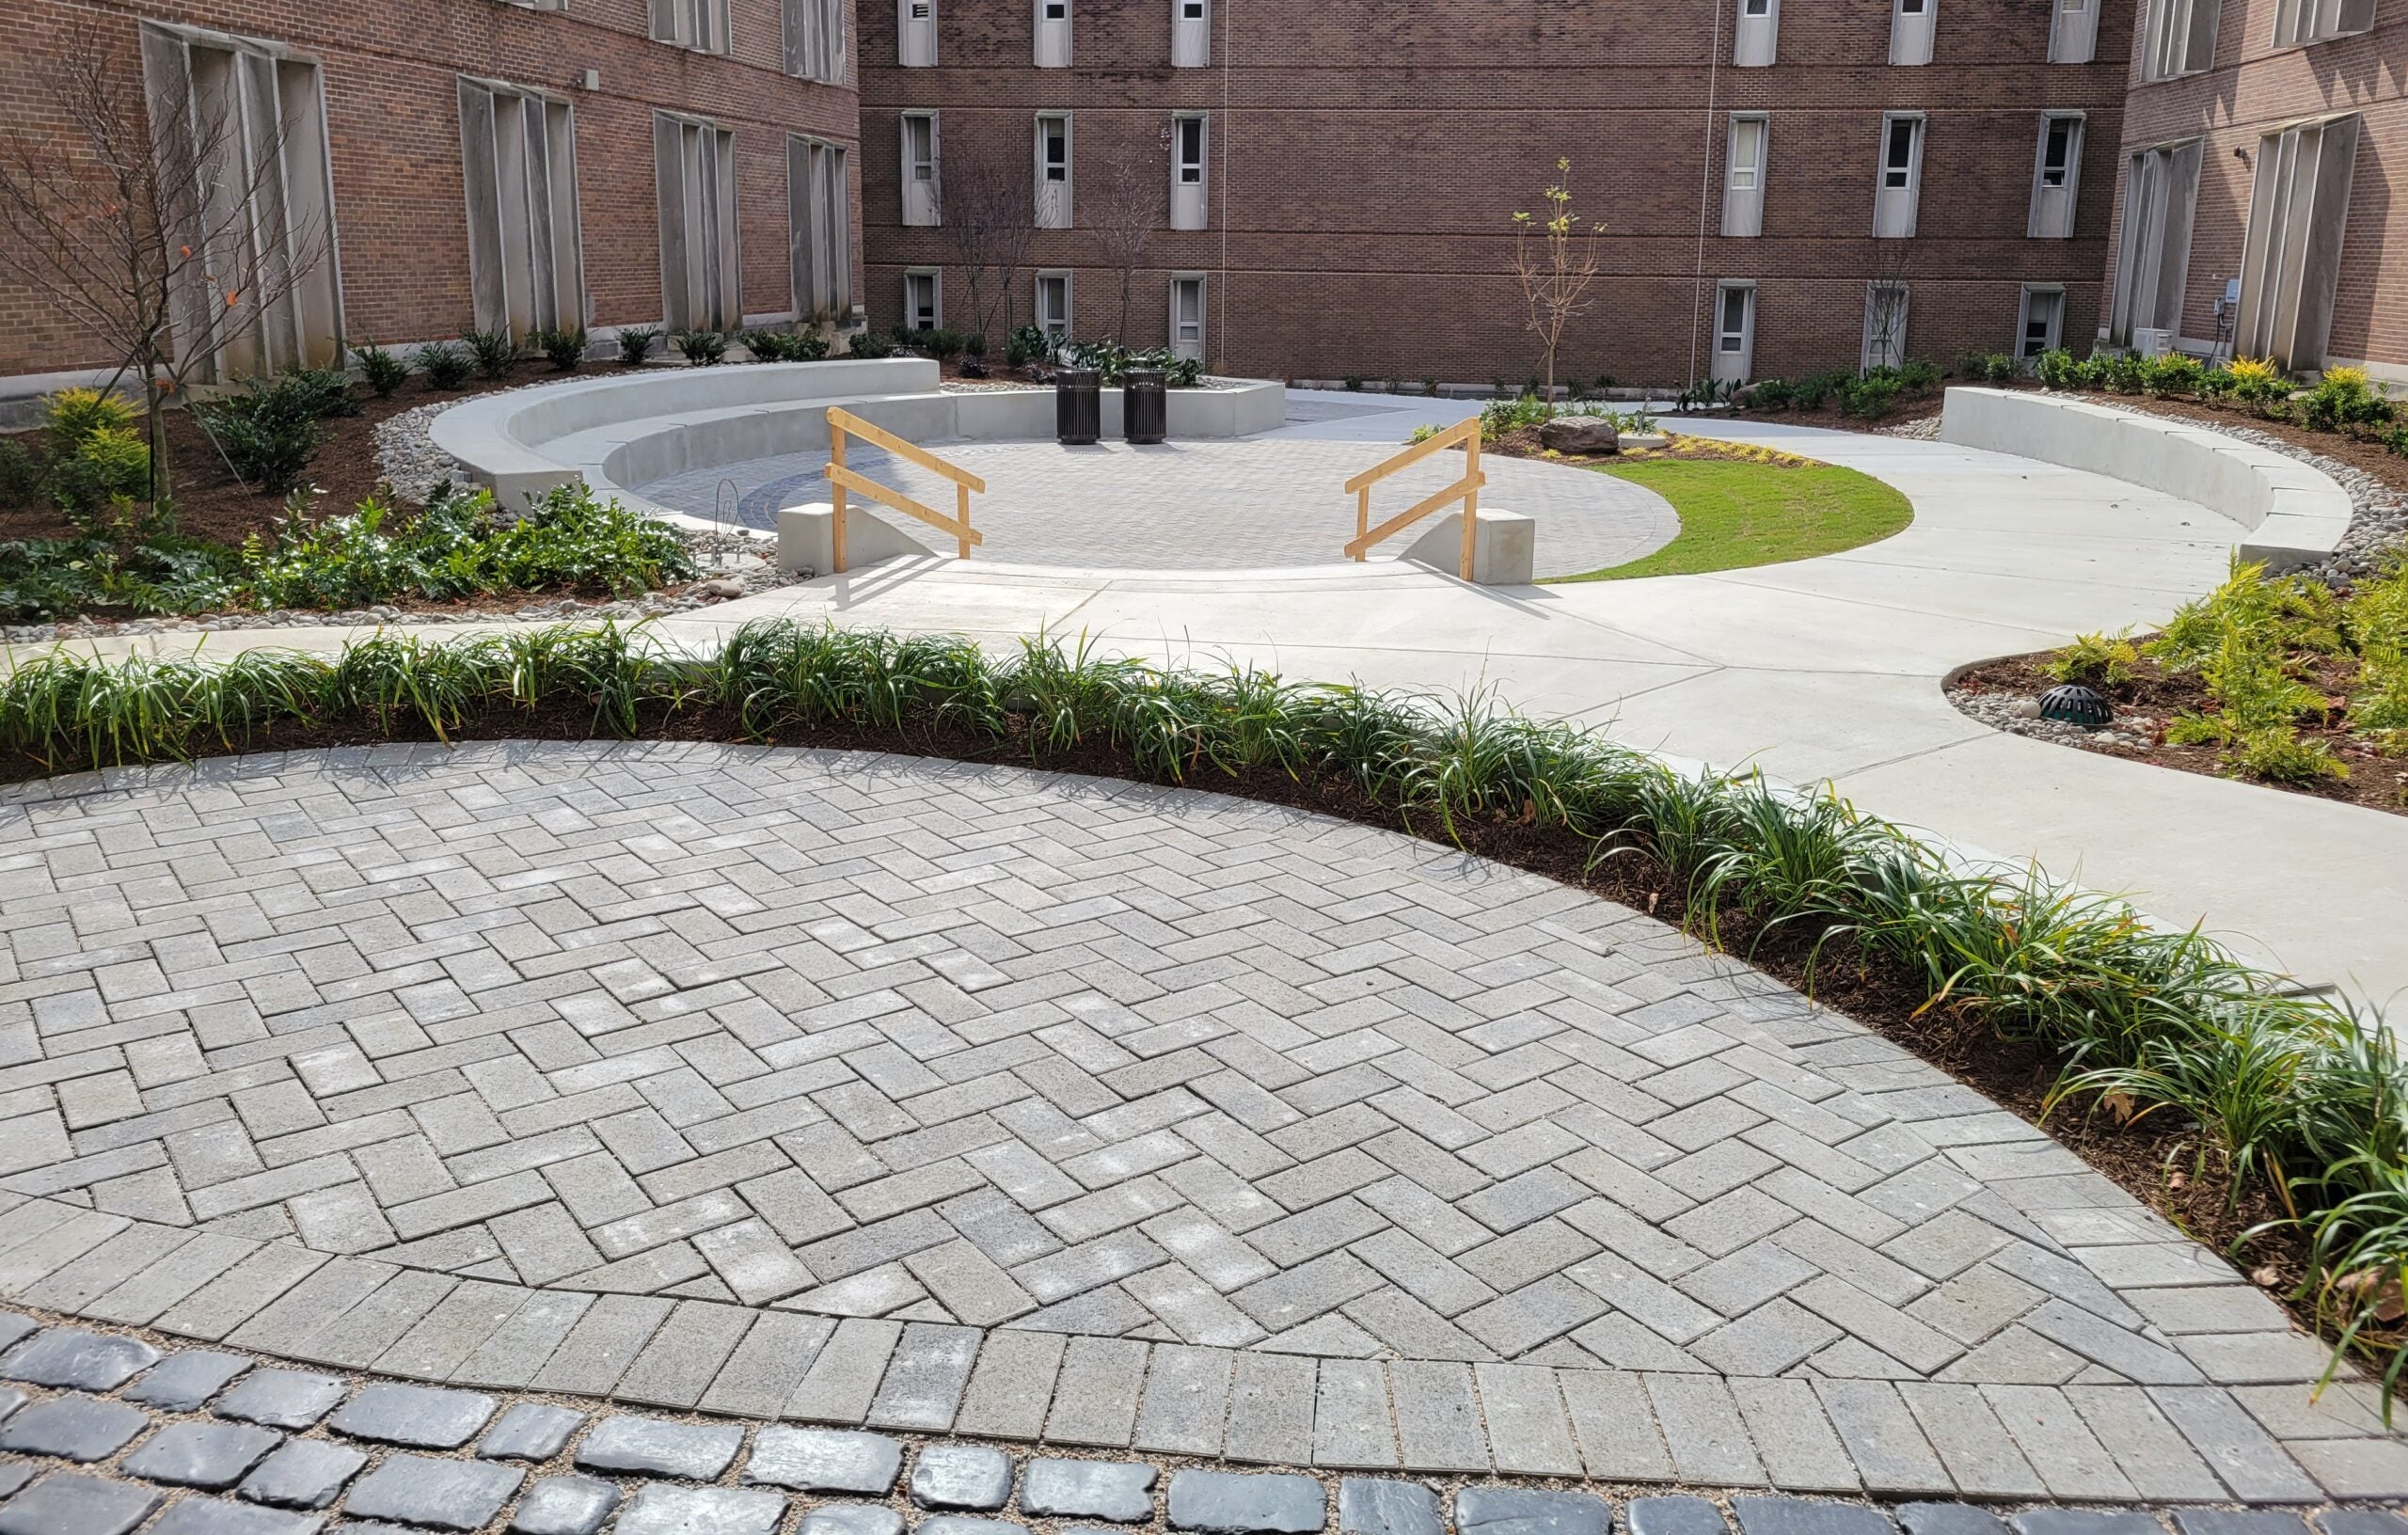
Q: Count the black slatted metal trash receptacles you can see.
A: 2